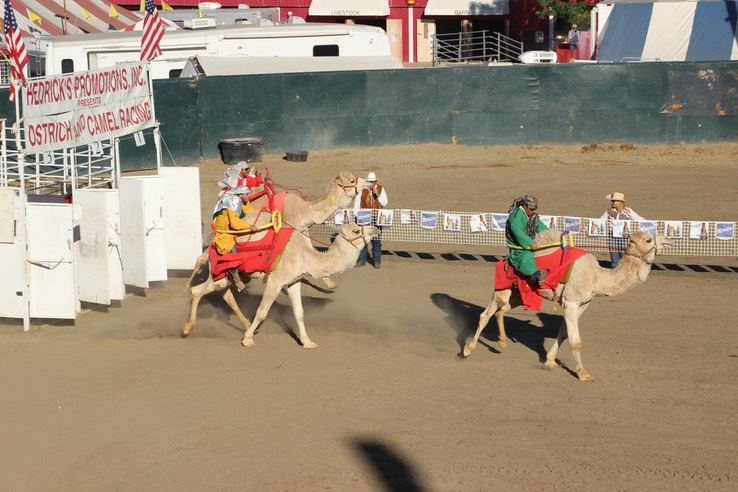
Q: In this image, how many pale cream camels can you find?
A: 3